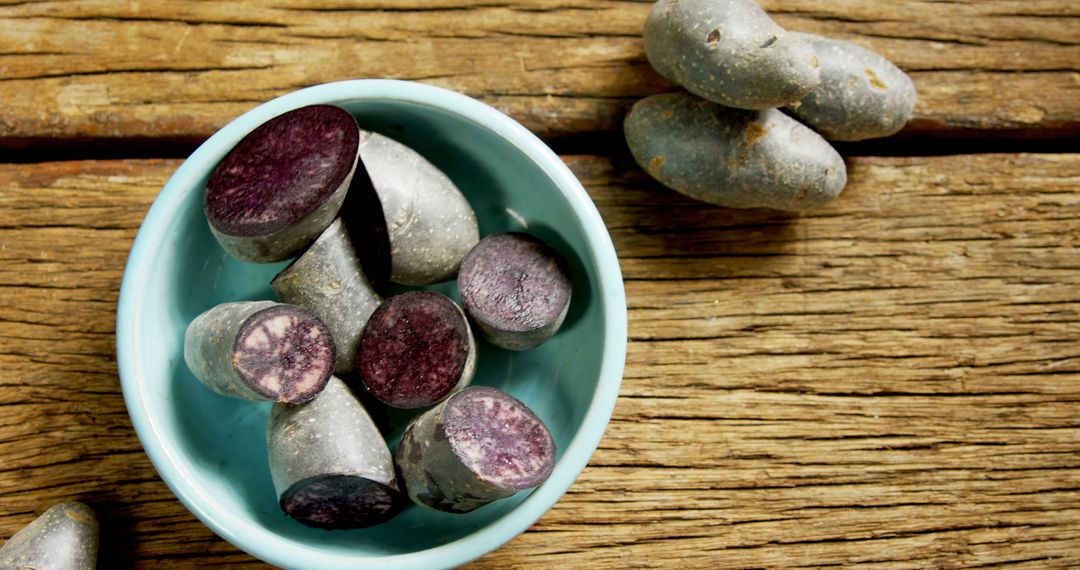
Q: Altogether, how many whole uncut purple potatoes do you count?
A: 4